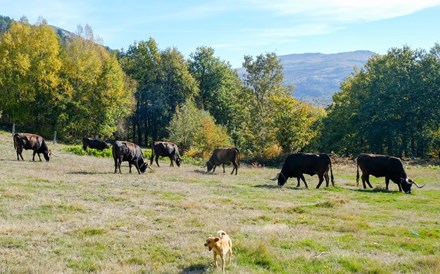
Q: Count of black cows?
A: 7